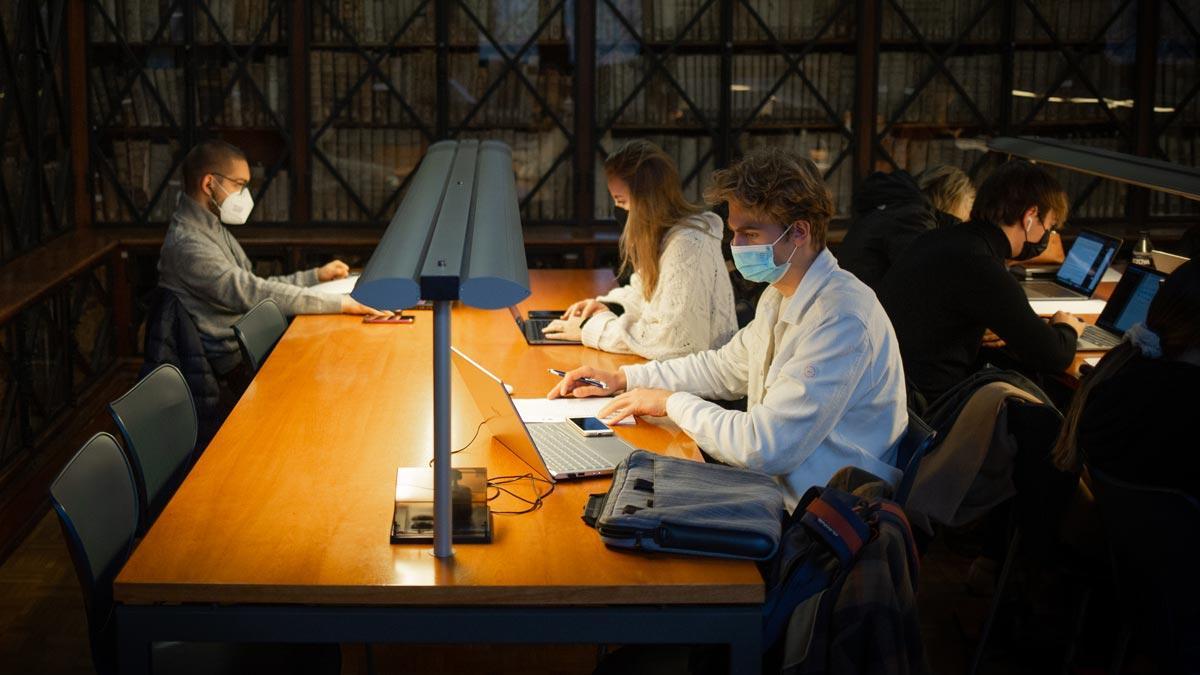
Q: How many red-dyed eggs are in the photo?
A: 0